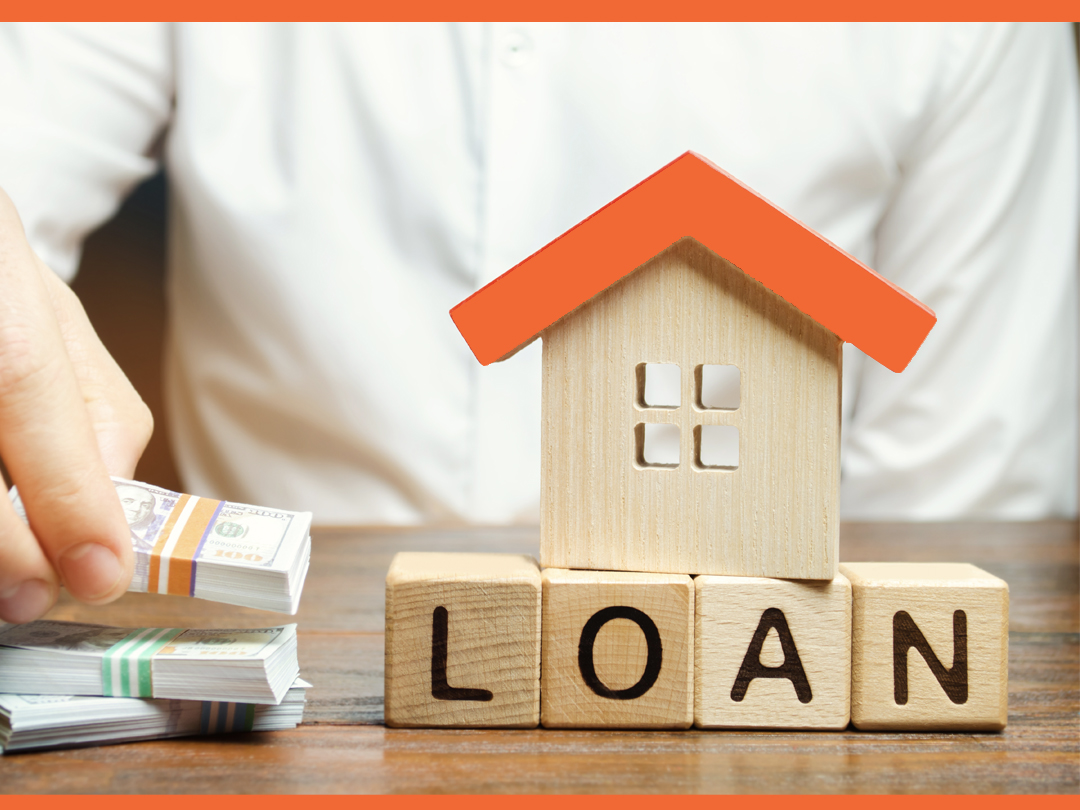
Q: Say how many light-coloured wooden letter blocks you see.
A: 4